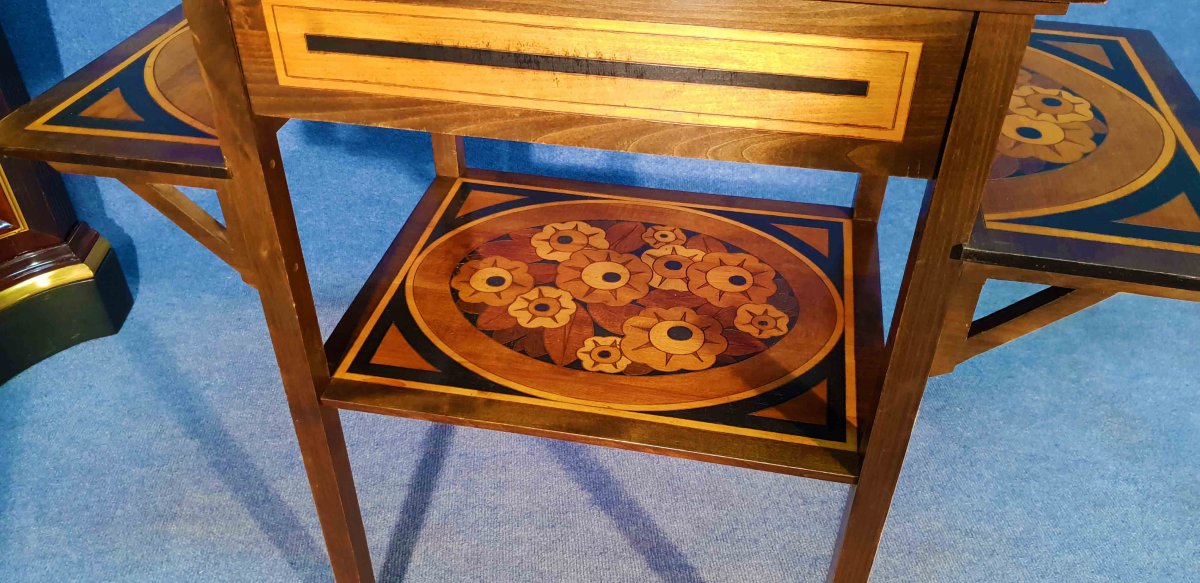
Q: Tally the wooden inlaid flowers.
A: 12